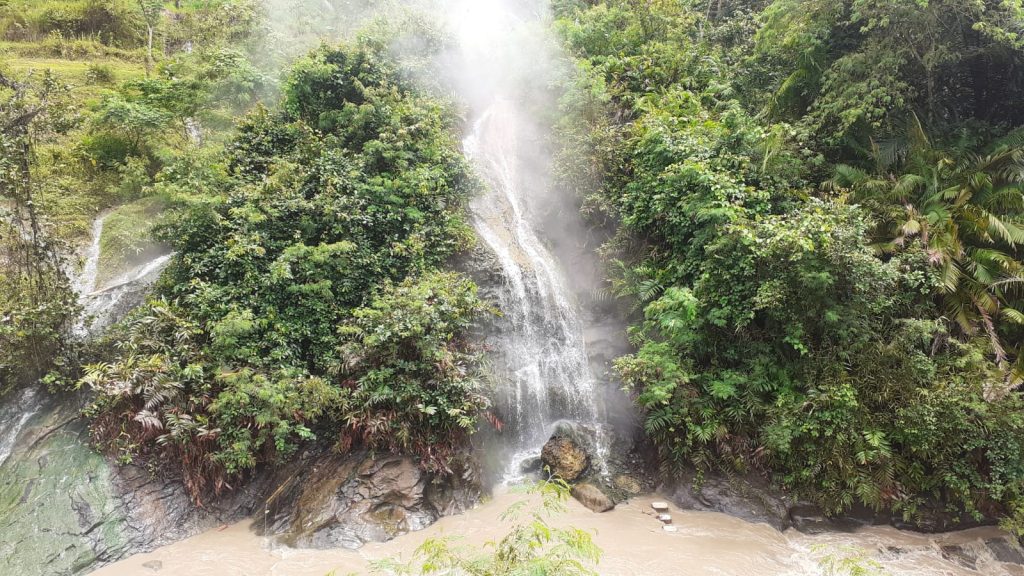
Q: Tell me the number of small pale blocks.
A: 3